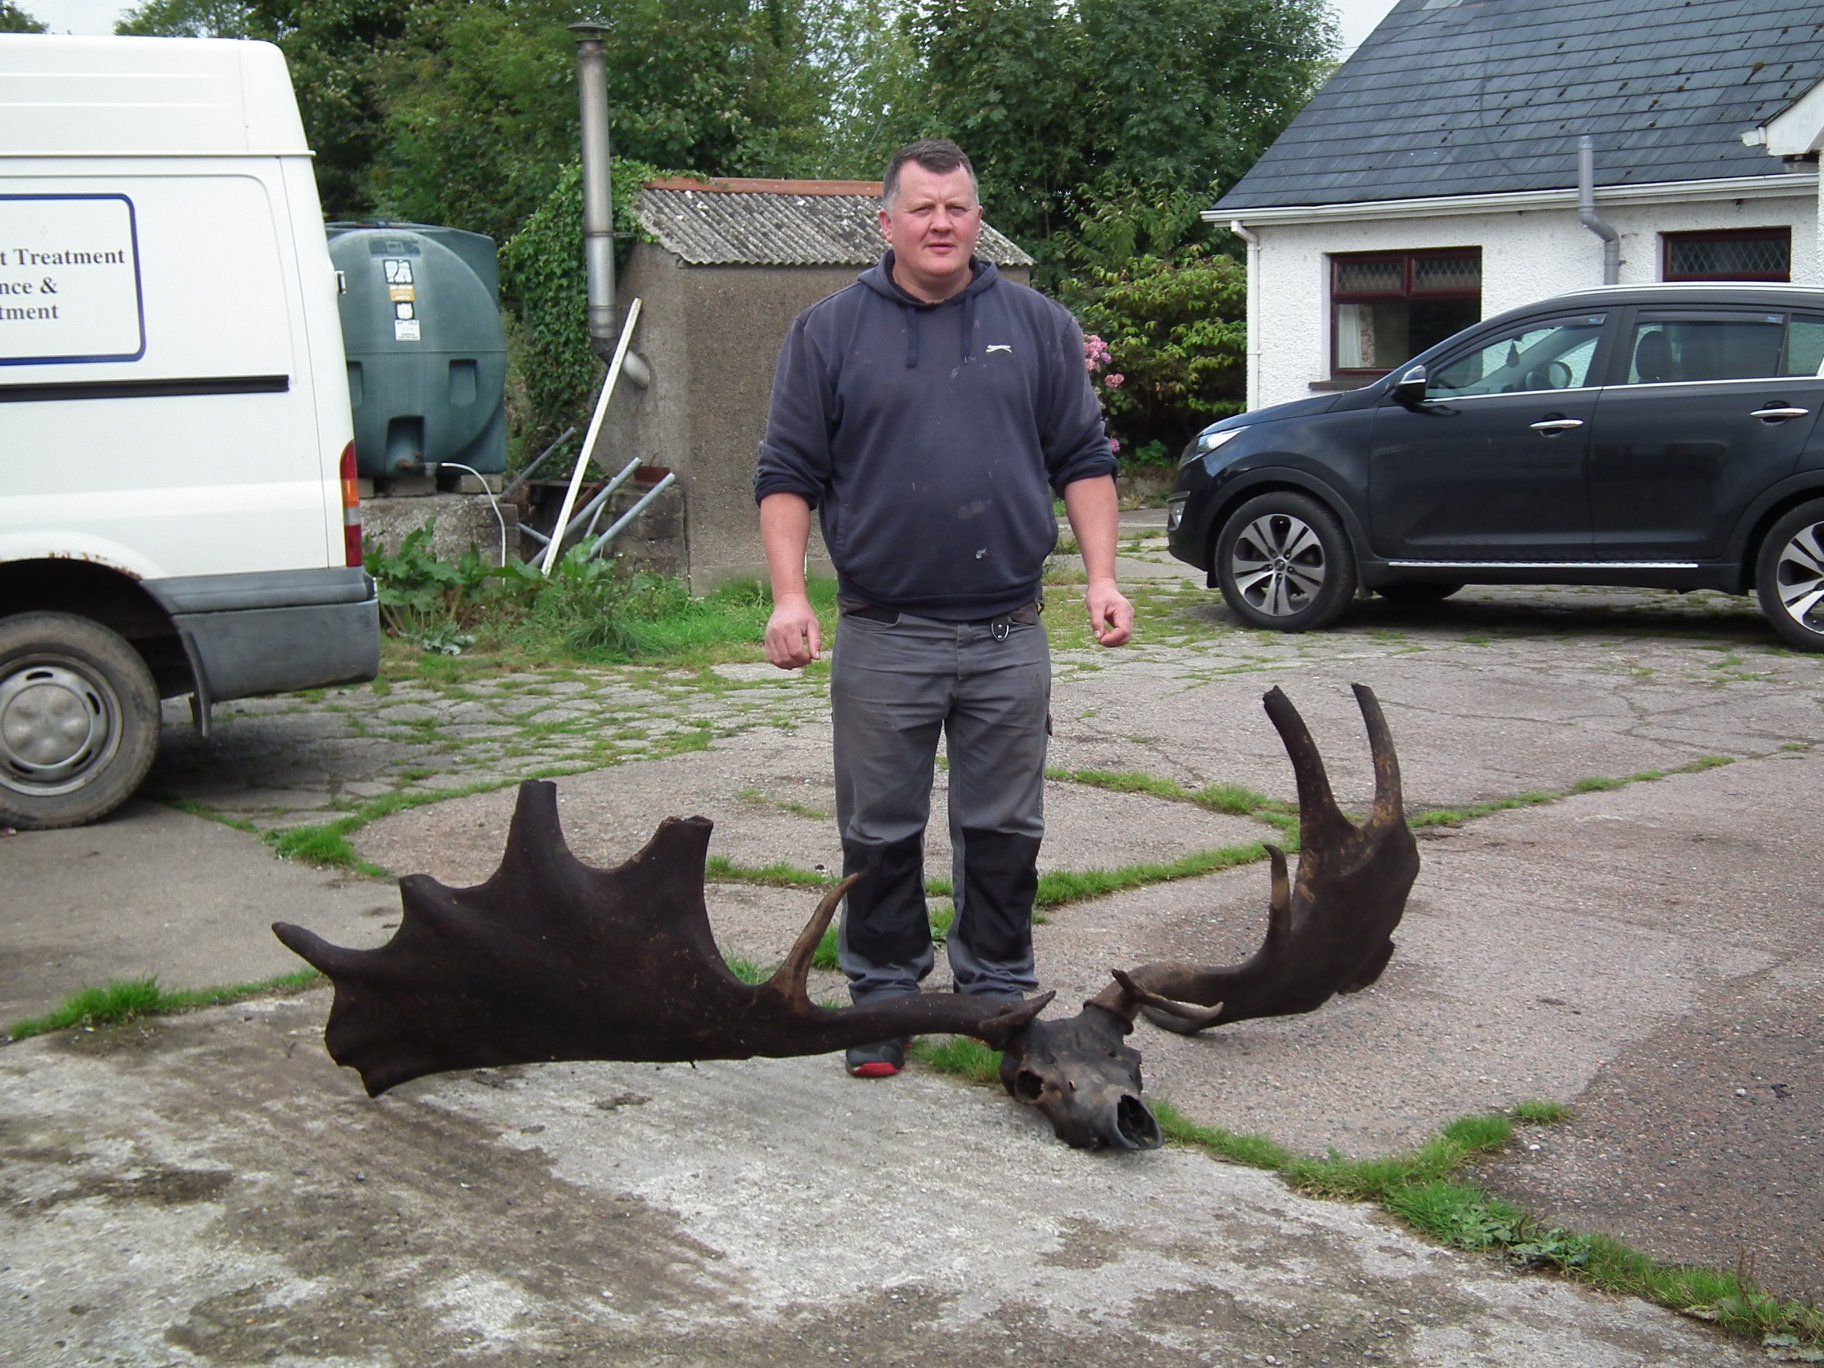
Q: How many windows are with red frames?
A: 2